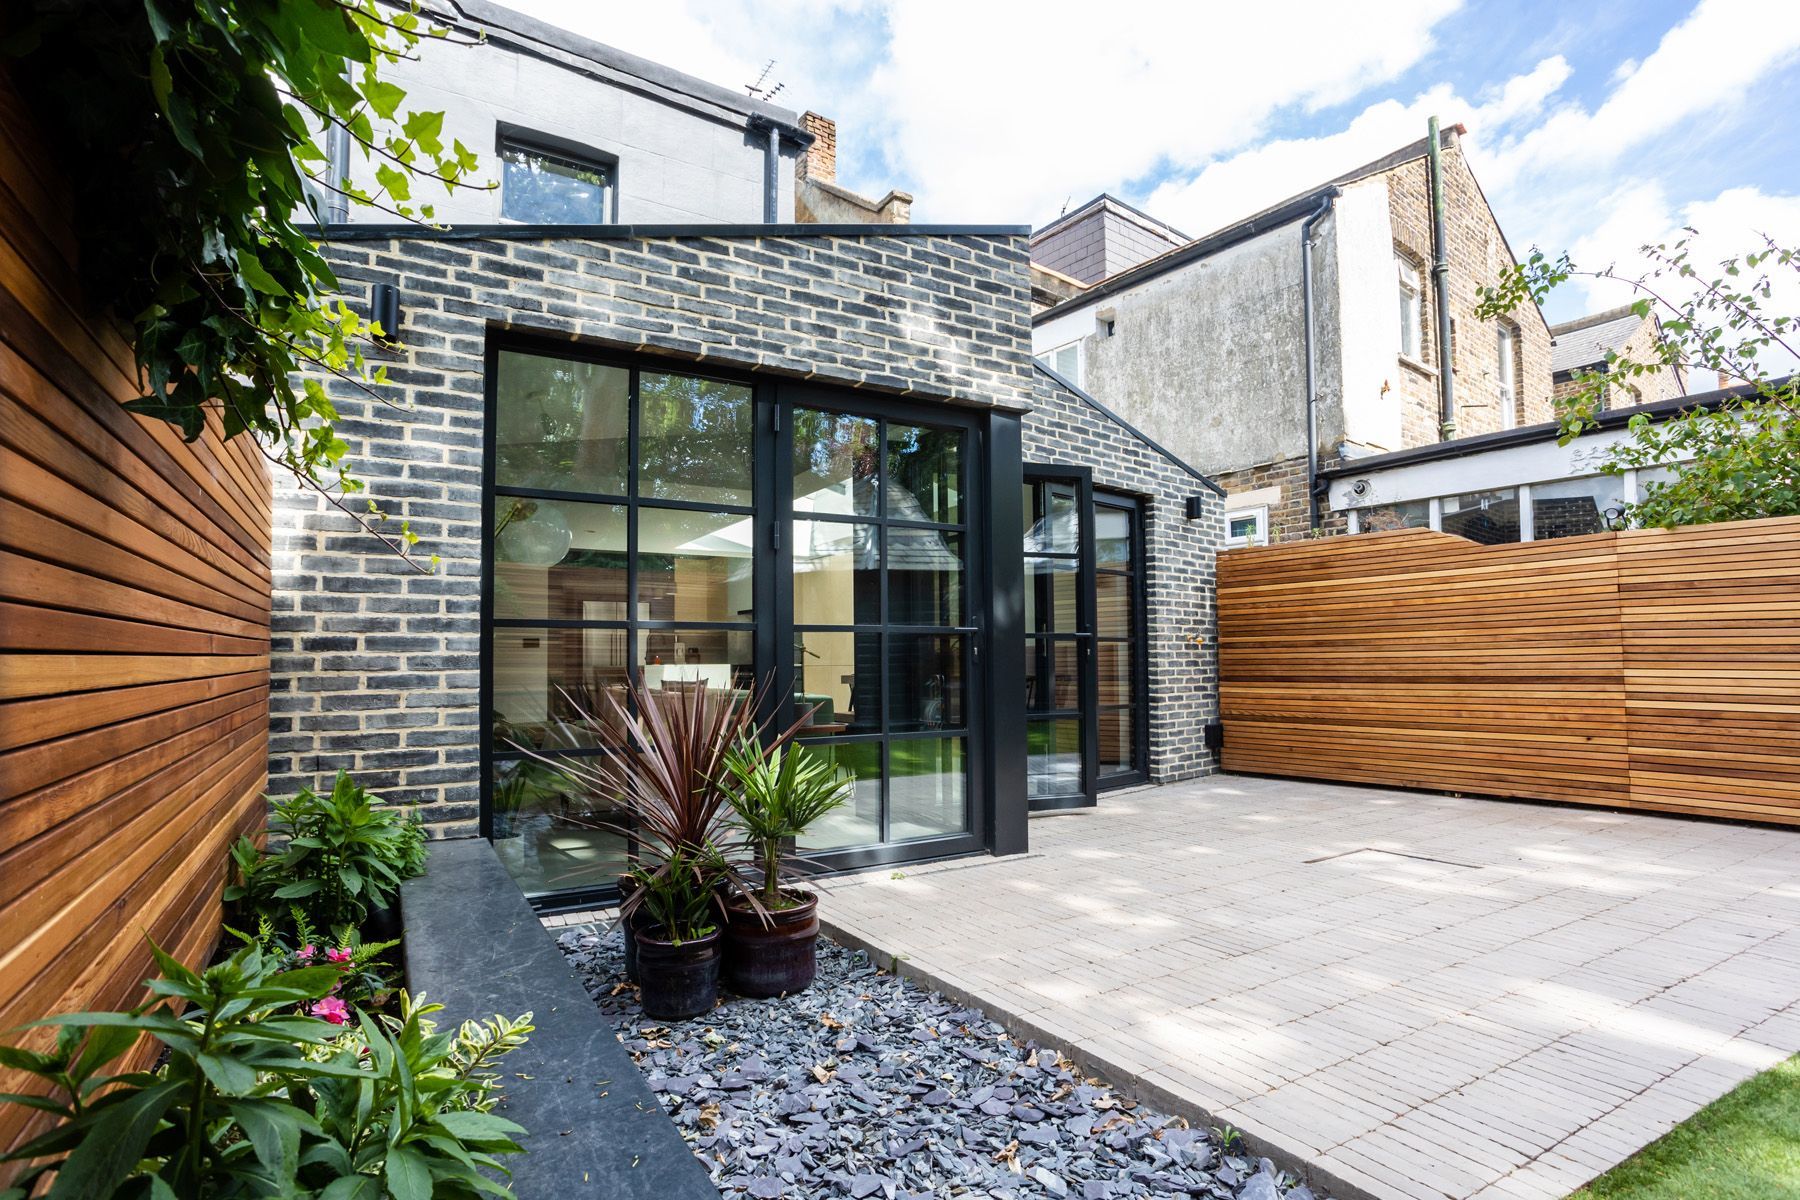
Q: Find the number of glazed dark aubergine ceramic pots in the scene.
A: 3